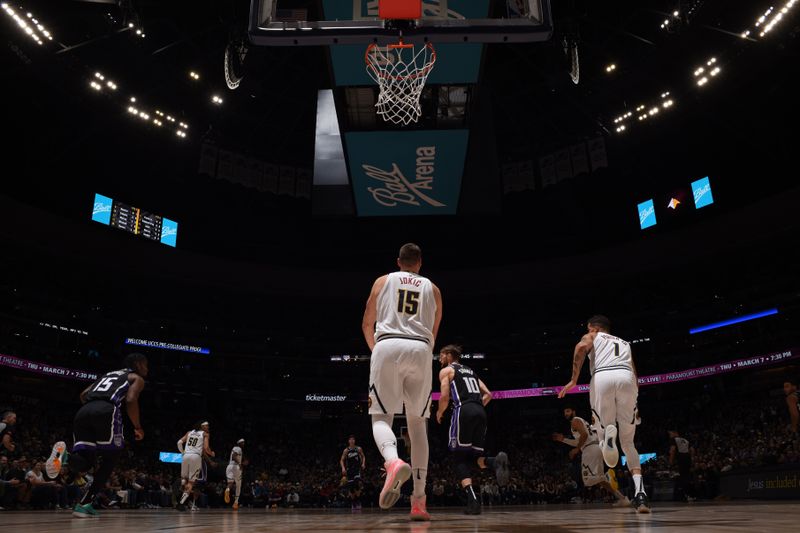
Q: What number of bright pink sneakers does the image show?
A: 2